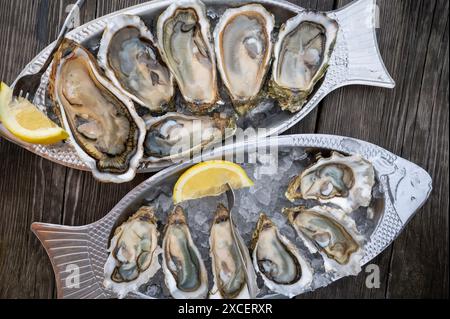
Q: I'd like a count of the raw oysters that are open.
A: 12